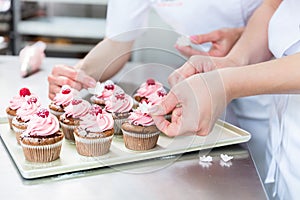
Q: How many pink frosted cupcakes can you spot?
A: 11